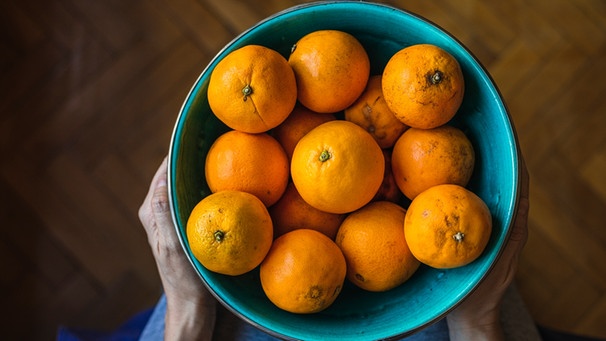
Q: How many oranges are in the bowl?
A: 14